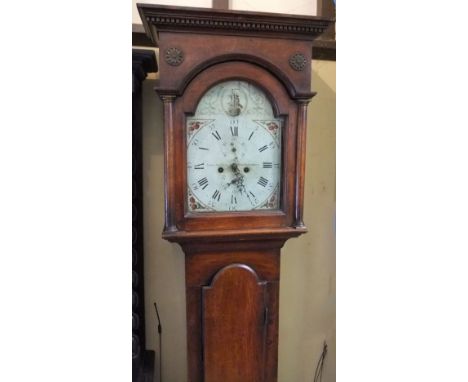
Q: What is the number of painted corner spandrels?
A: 4